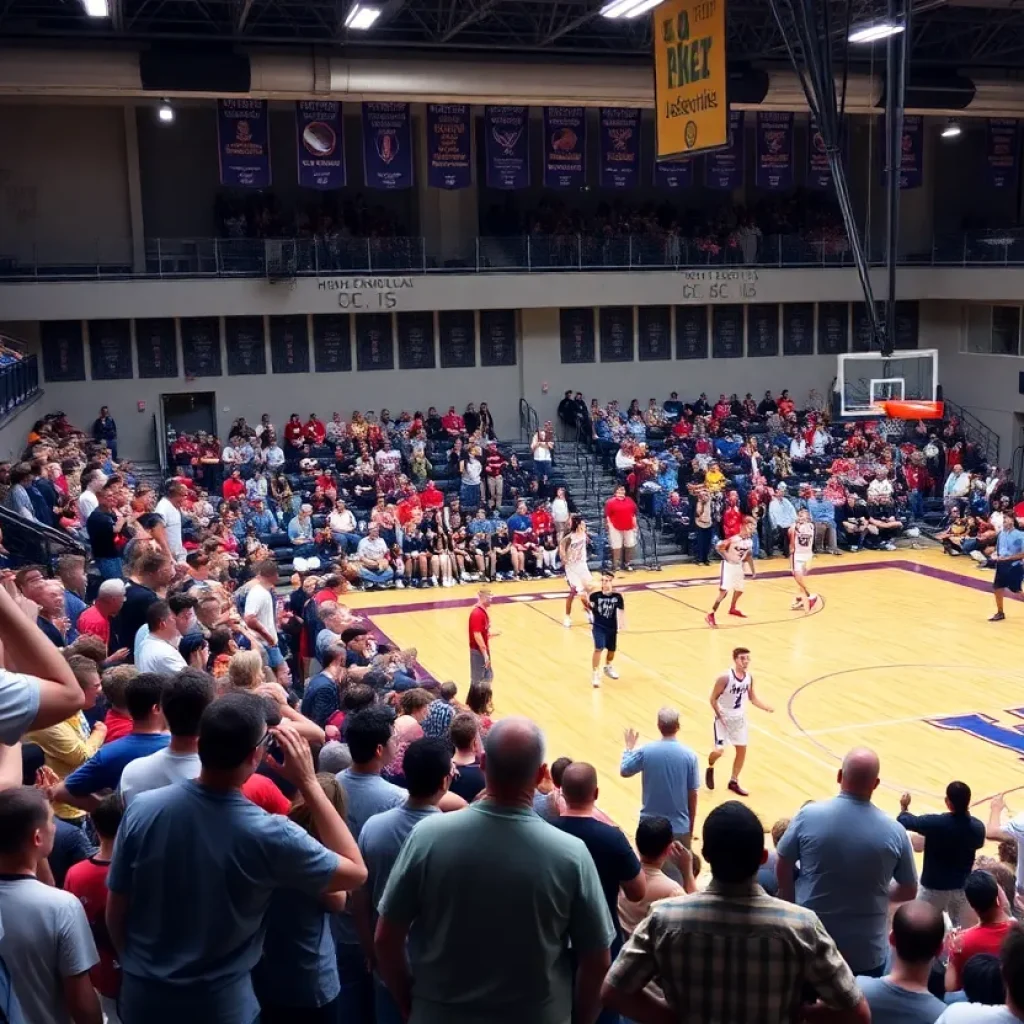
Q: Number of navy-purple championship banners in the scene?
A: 13